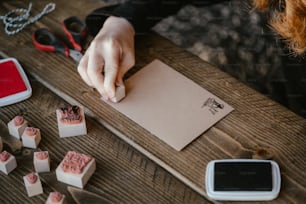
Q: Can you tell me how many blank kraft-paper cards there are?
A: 1